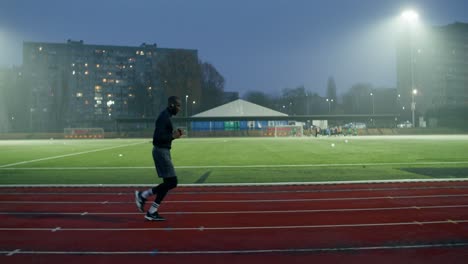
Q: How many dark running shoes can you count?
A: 2